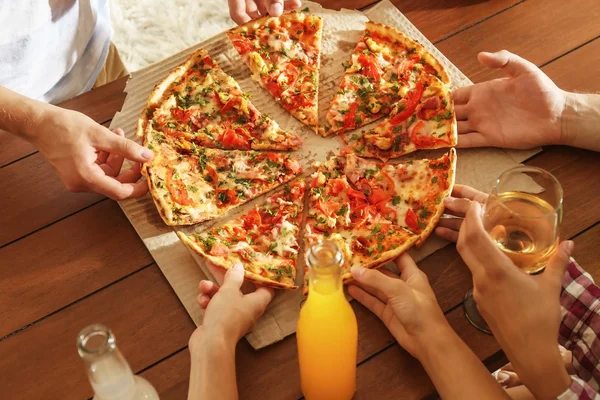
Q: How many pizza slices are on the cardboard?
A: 8